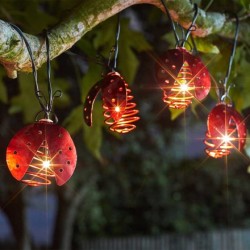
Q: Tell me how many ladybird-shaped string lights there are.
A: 4